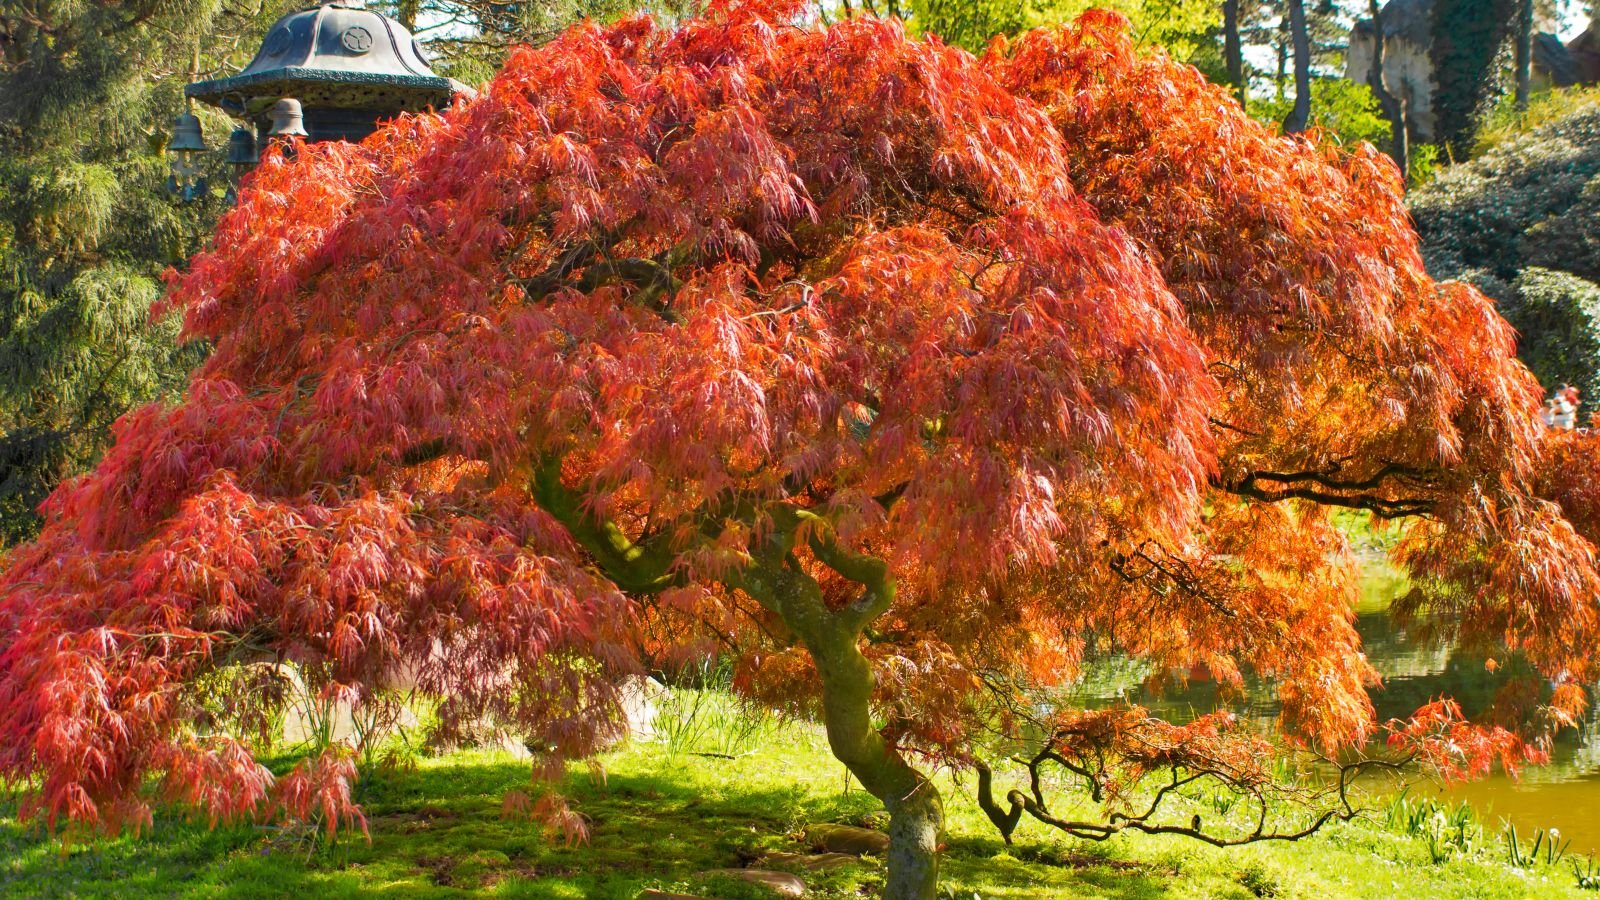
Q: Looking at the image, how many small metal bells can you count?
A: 3